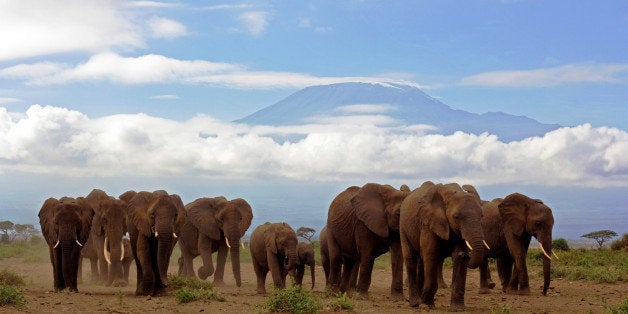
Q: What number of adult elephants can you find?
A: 7